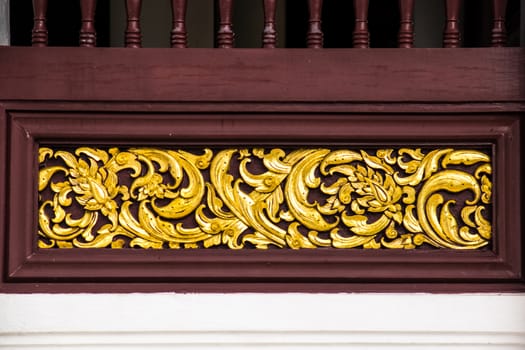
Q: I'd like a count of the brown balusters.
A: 11